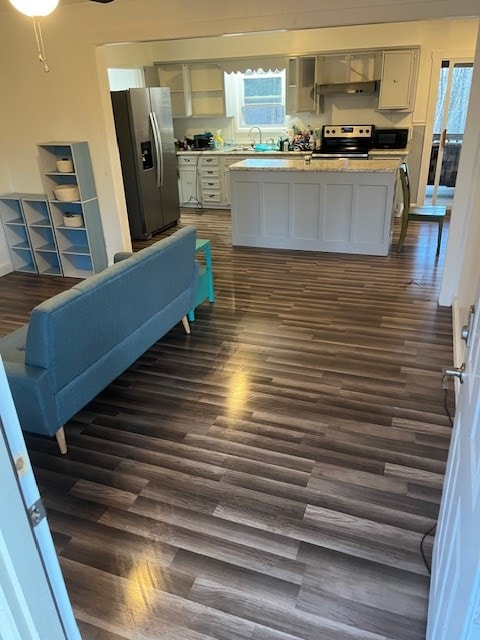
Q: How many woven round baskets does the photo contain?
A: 3